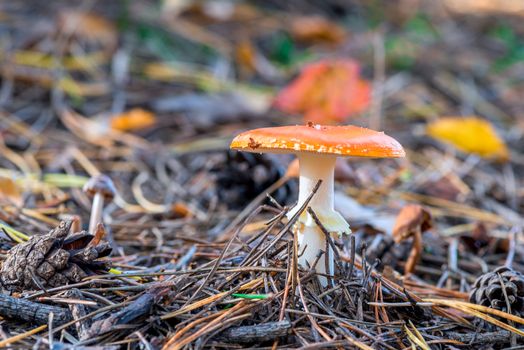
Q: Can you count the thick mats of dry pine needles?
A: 1